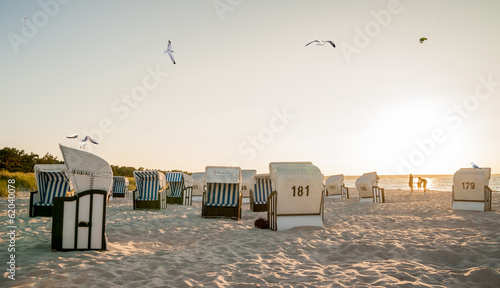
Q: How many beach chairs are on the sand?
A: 13